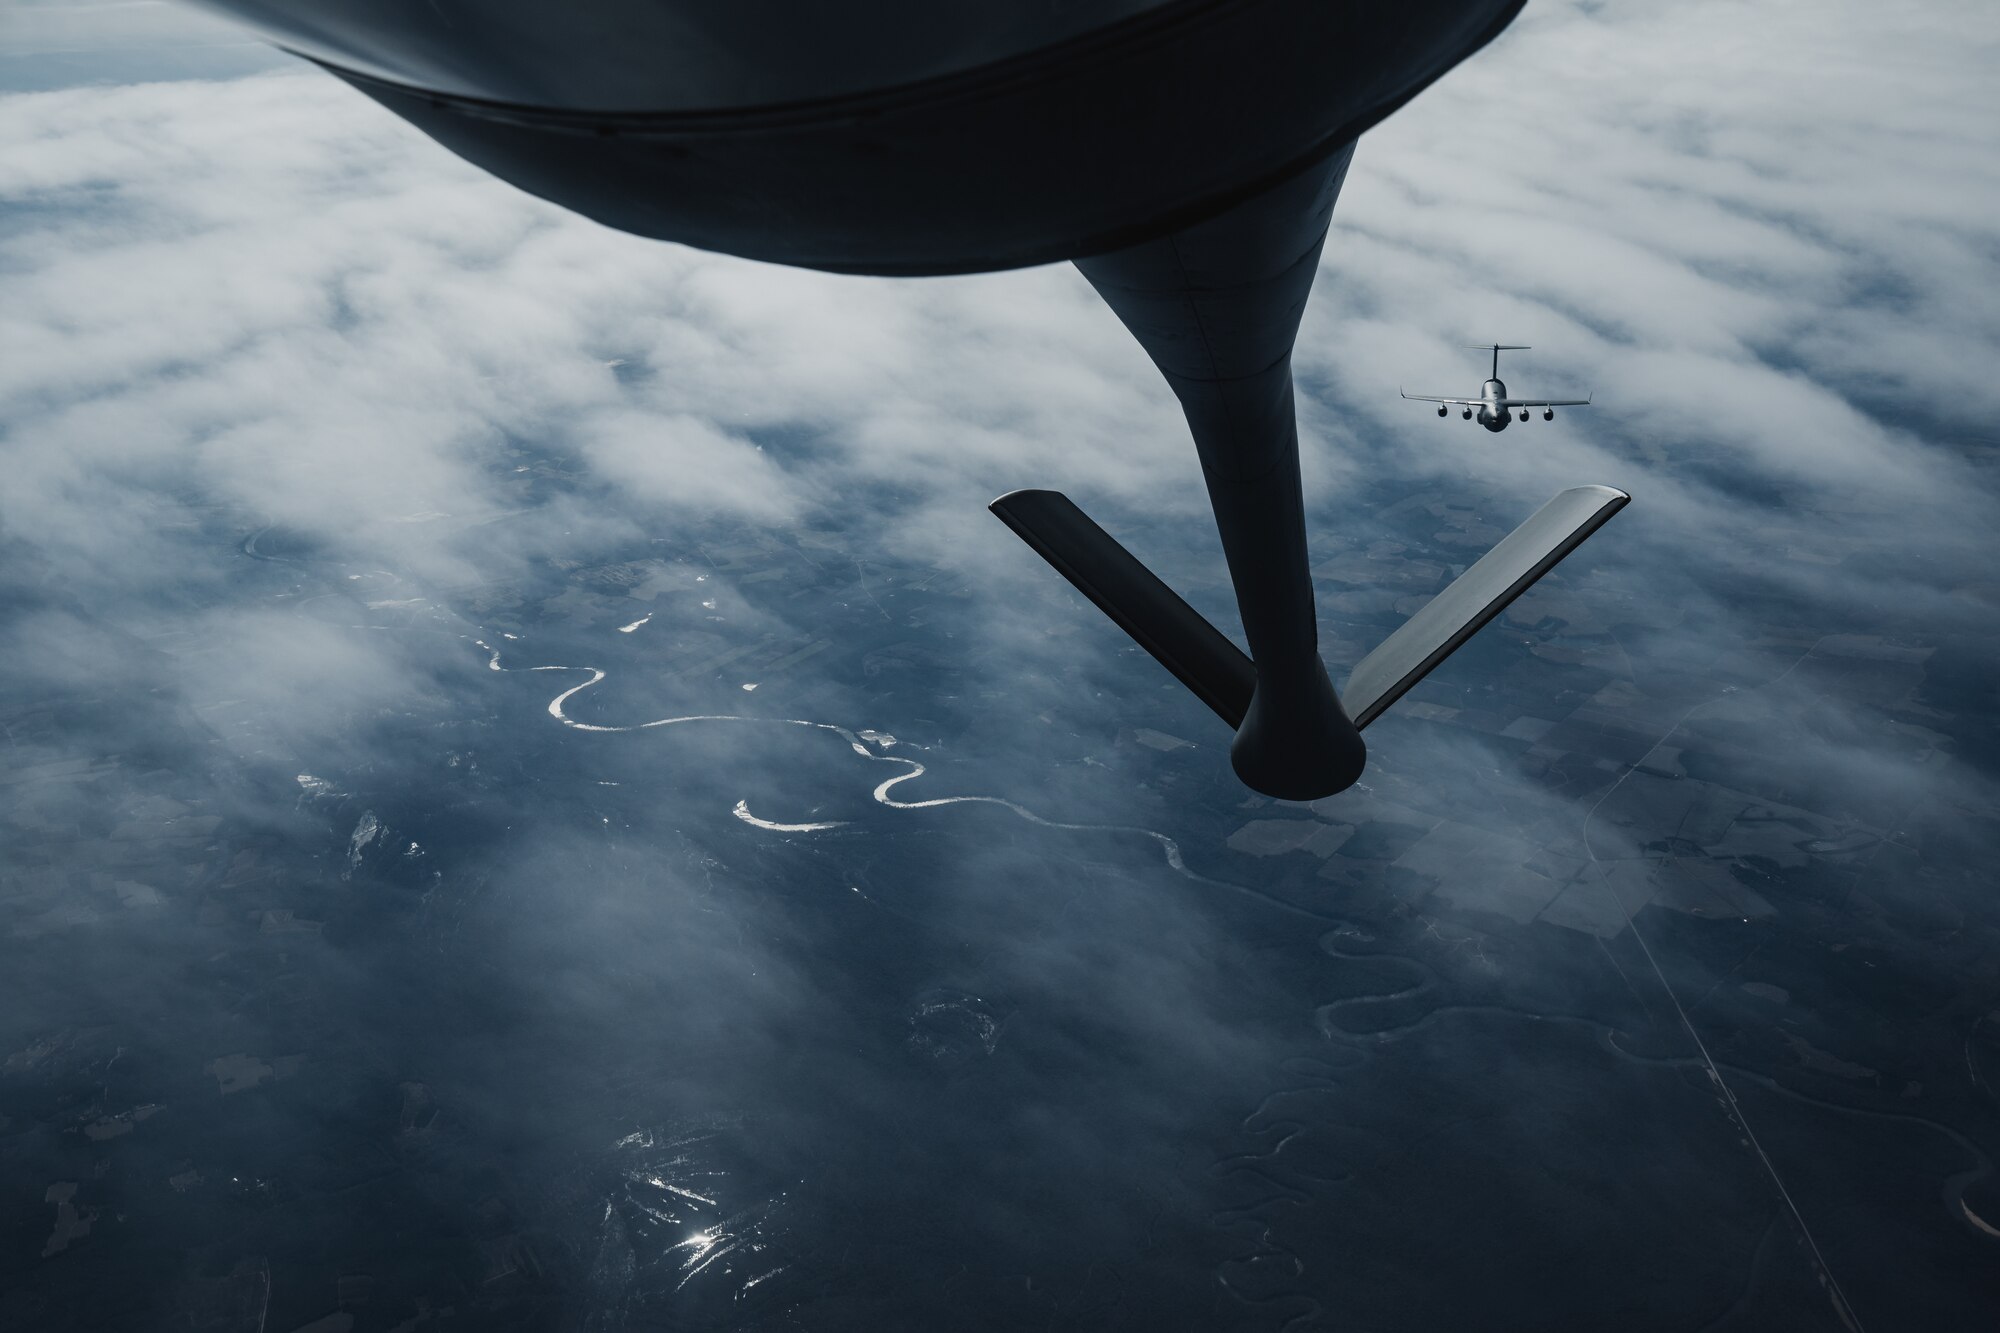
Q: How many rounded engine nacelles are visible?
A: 4